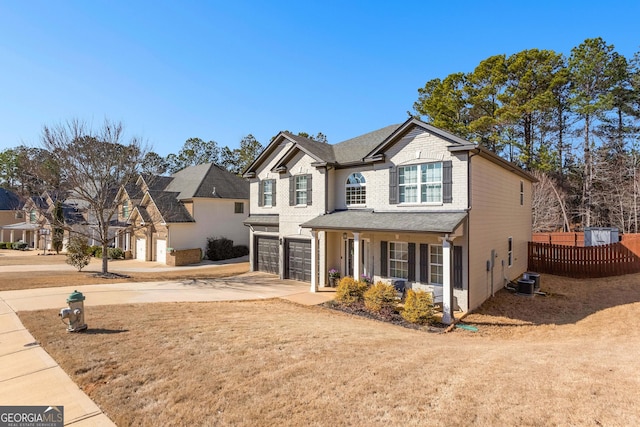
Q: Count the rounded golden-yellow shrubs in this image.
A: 3